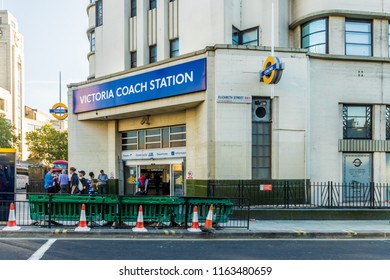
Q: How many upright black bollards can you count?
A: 0